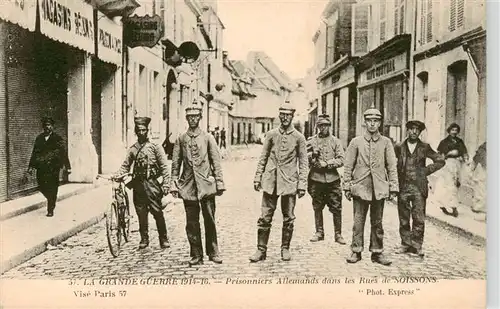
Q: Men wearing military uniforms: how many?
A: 5